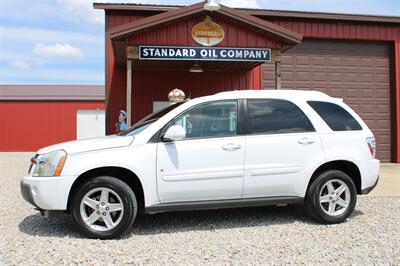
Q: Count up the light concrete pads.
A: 1